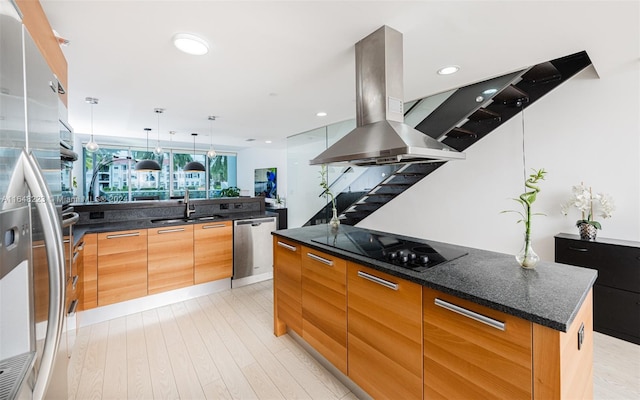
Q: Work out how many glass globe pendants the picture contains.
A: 3